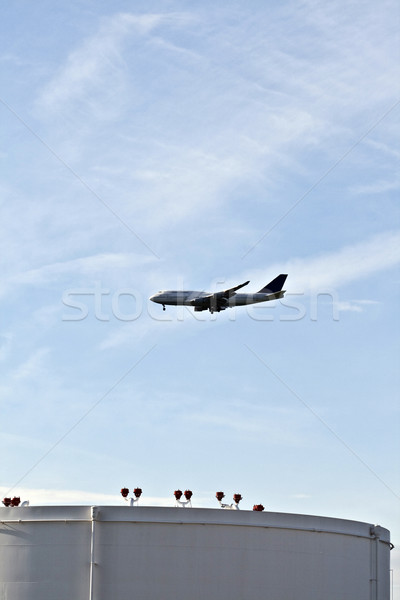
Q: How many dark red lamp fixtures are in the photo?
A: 9